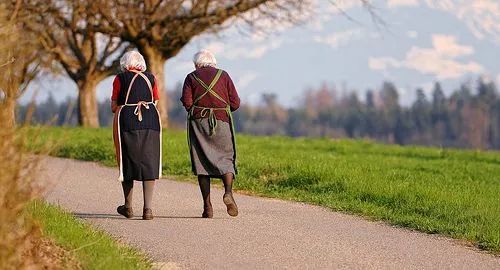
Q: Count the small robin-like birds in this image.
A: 0